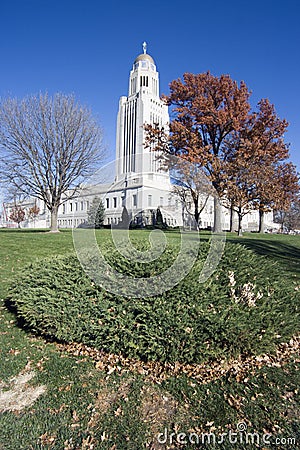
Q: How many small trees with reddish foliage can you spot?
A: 2